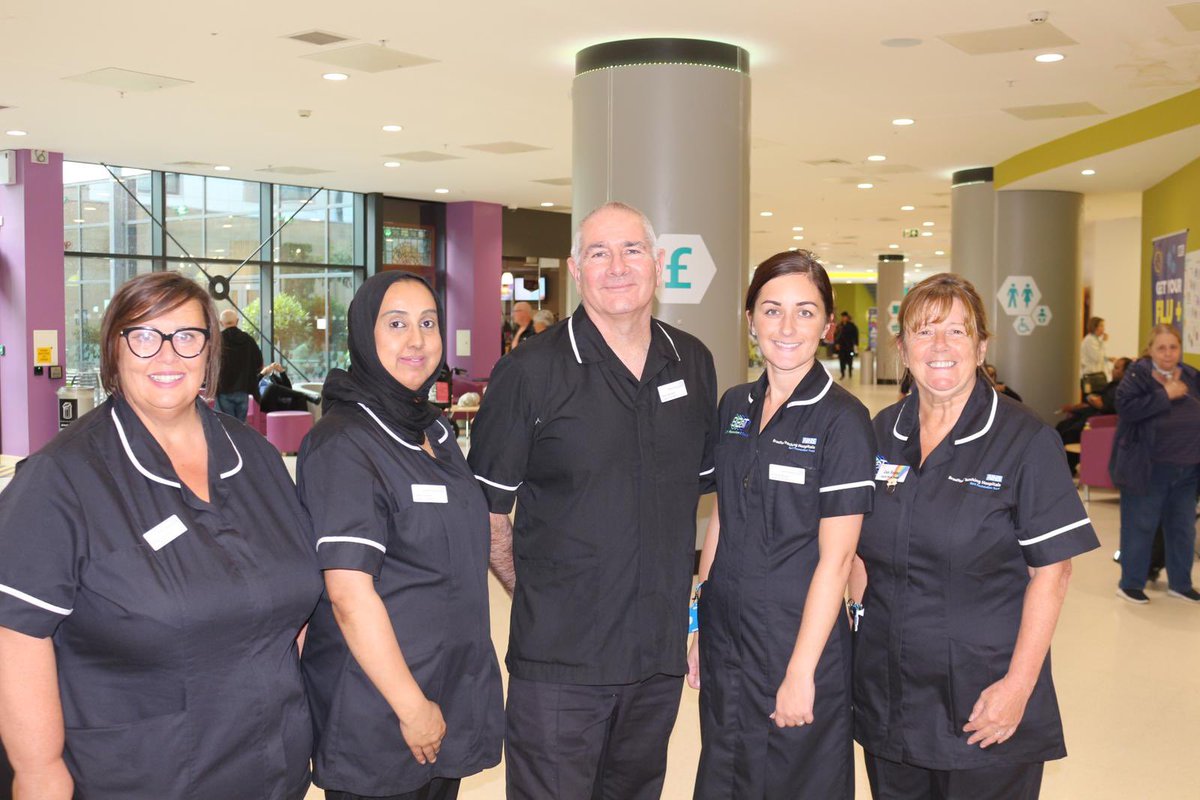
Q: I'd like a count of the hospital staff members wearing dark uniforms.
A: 5